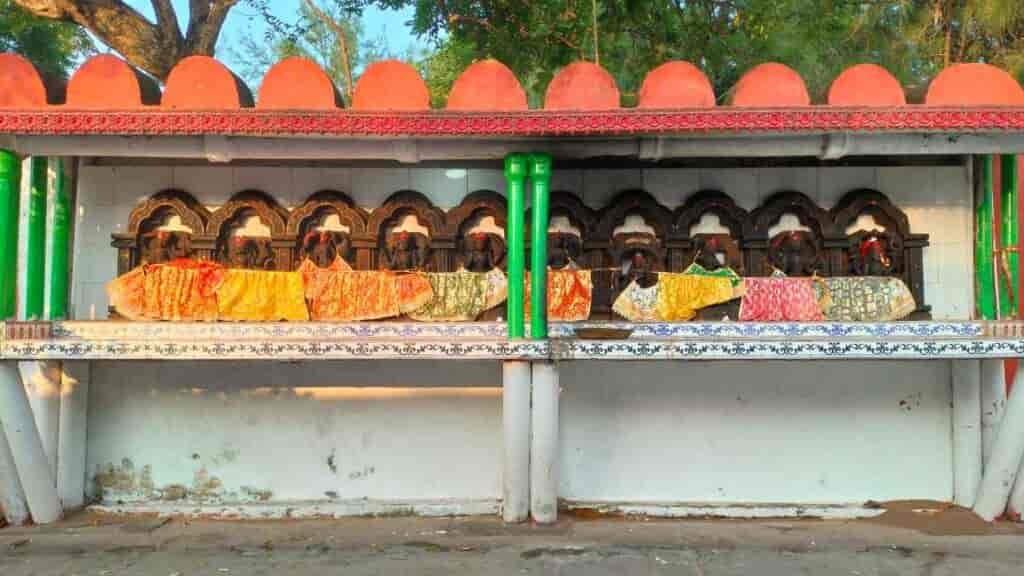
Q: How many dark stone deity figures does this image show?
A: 10